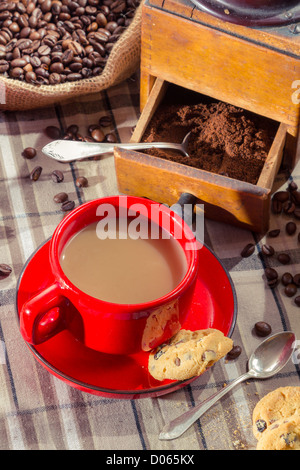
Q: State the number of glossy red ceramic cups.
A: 1